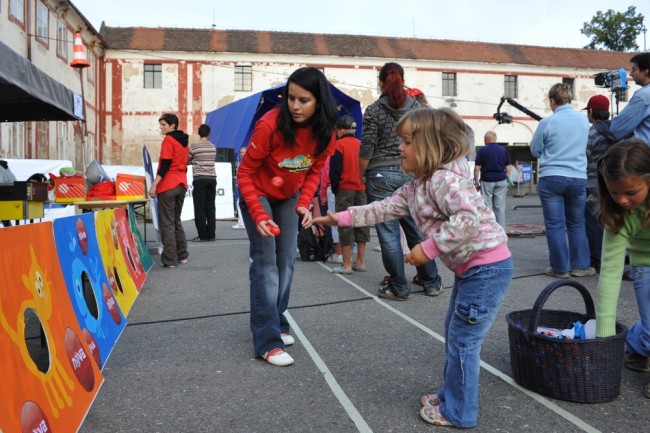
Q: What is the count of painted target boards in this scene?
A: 5